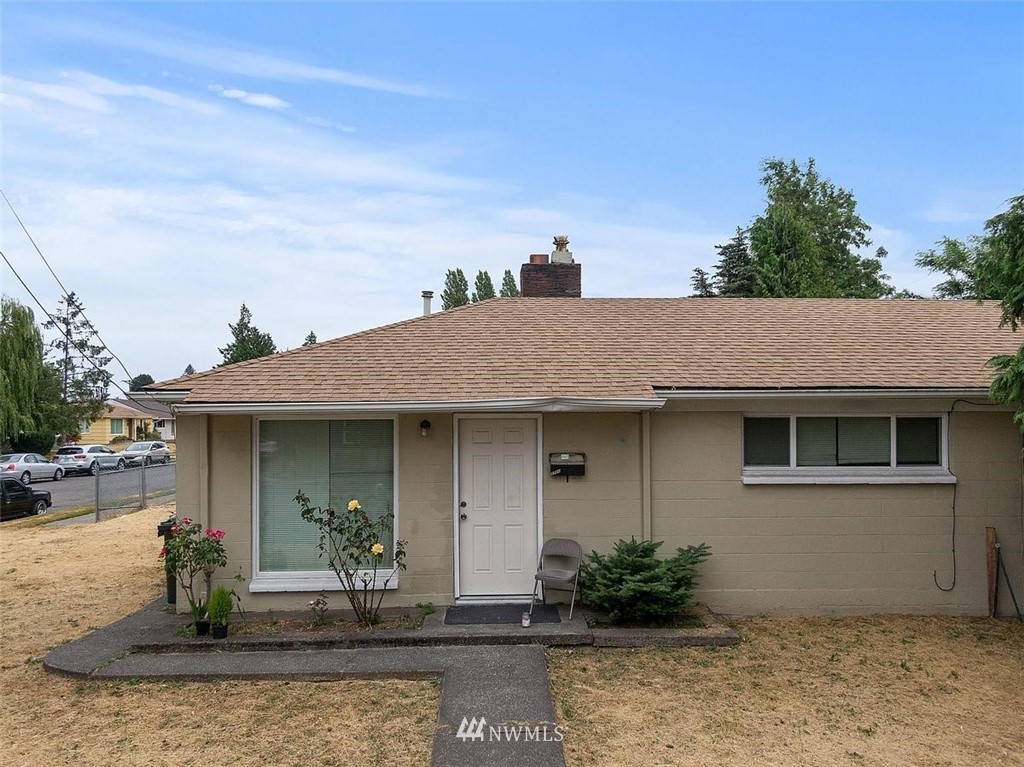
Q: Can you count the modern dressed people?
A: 0